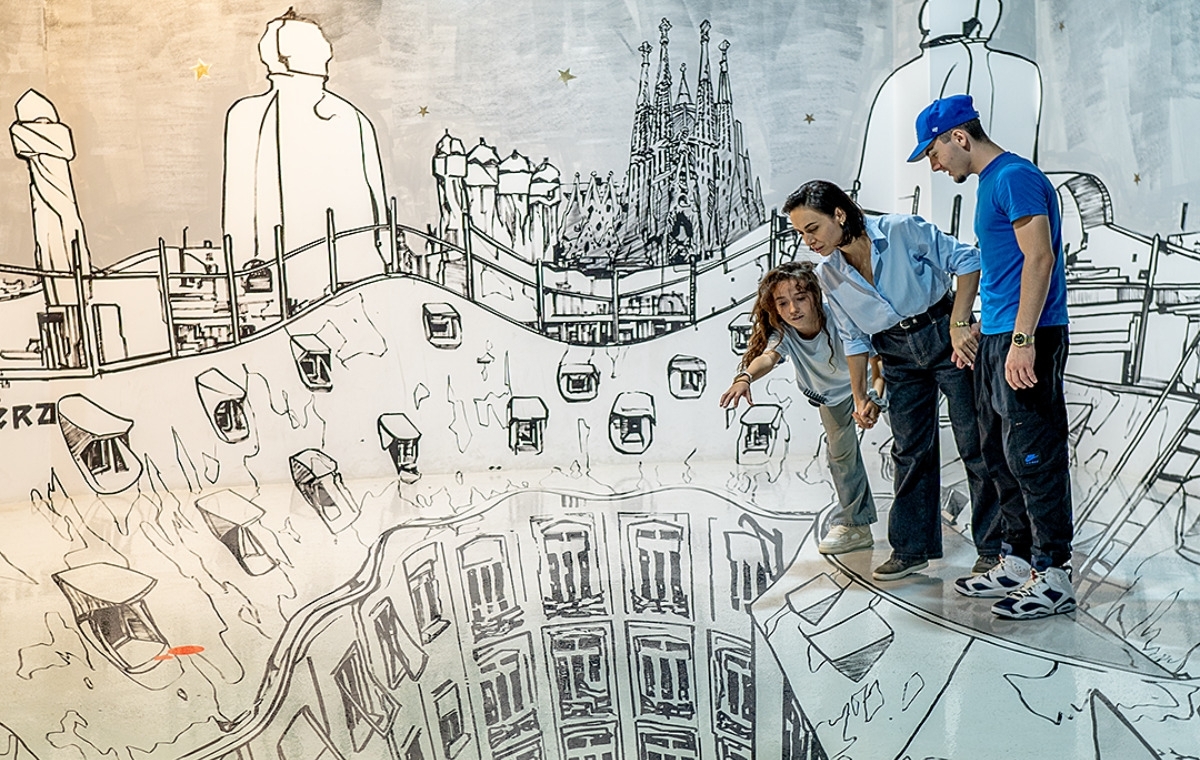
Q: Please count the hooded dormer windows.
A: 14